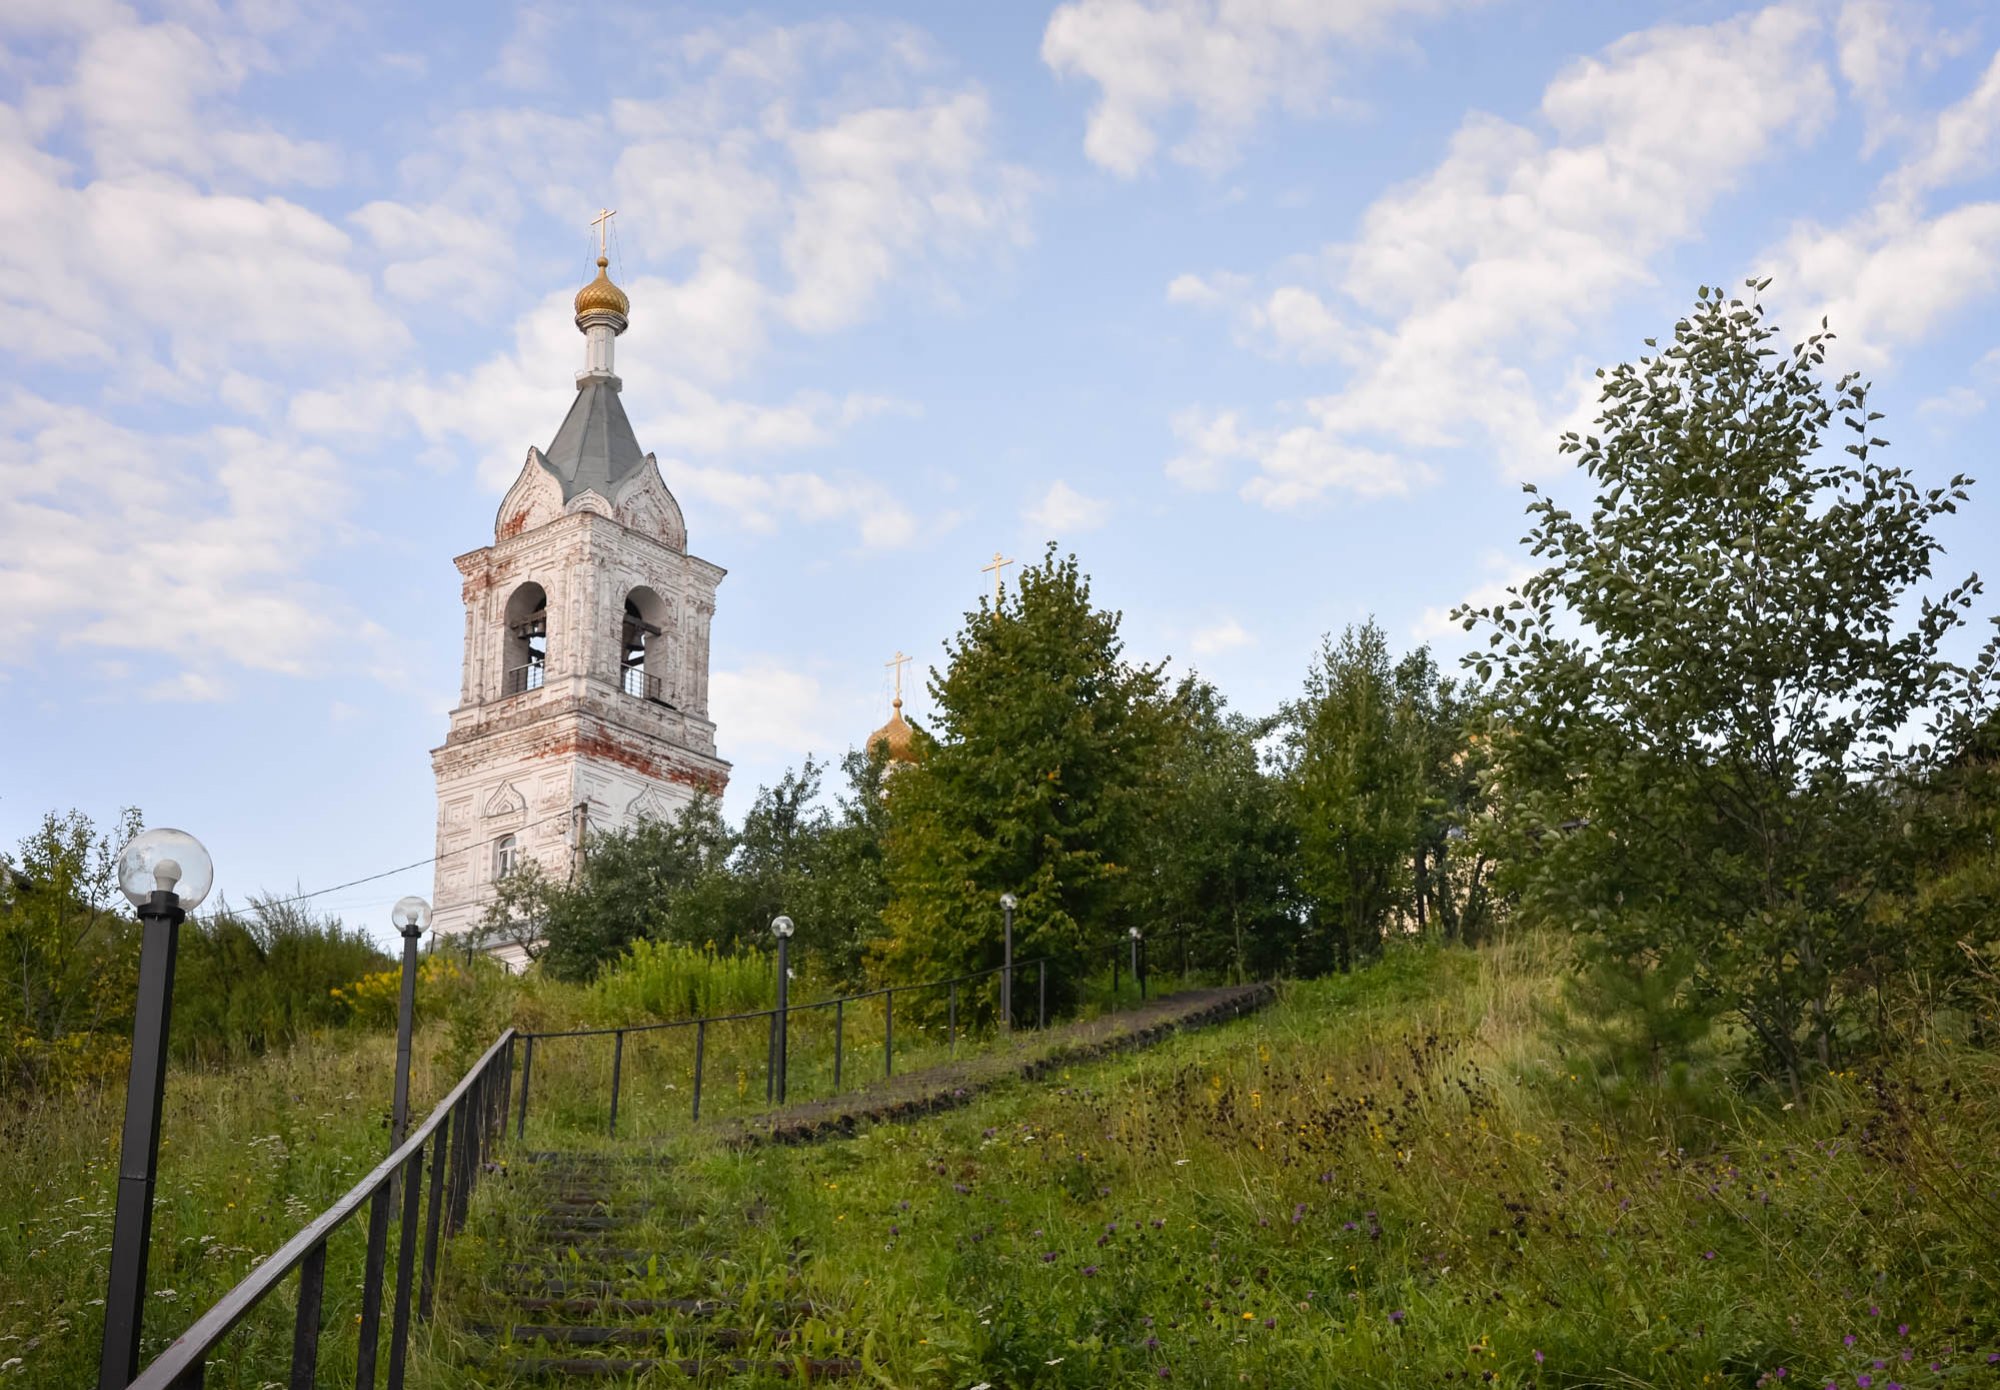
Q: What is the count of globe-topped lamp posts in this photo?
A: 5